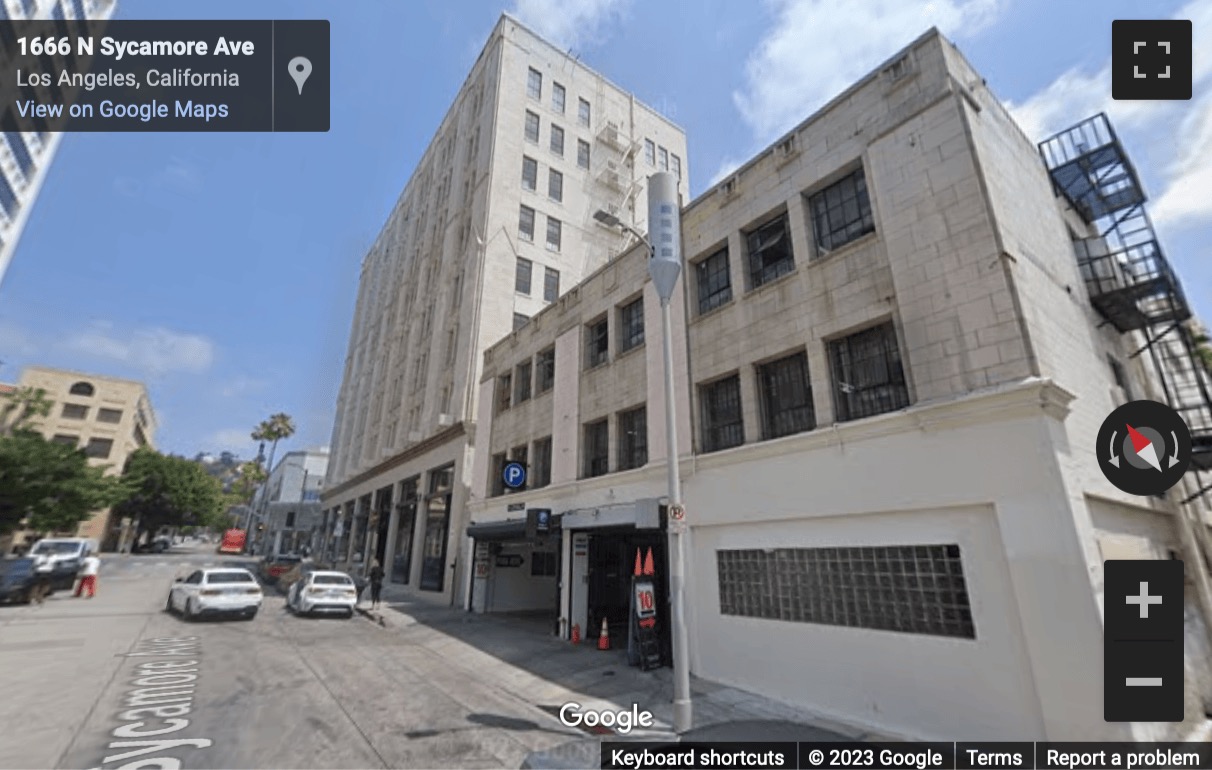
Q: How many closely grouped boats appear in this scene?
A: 0